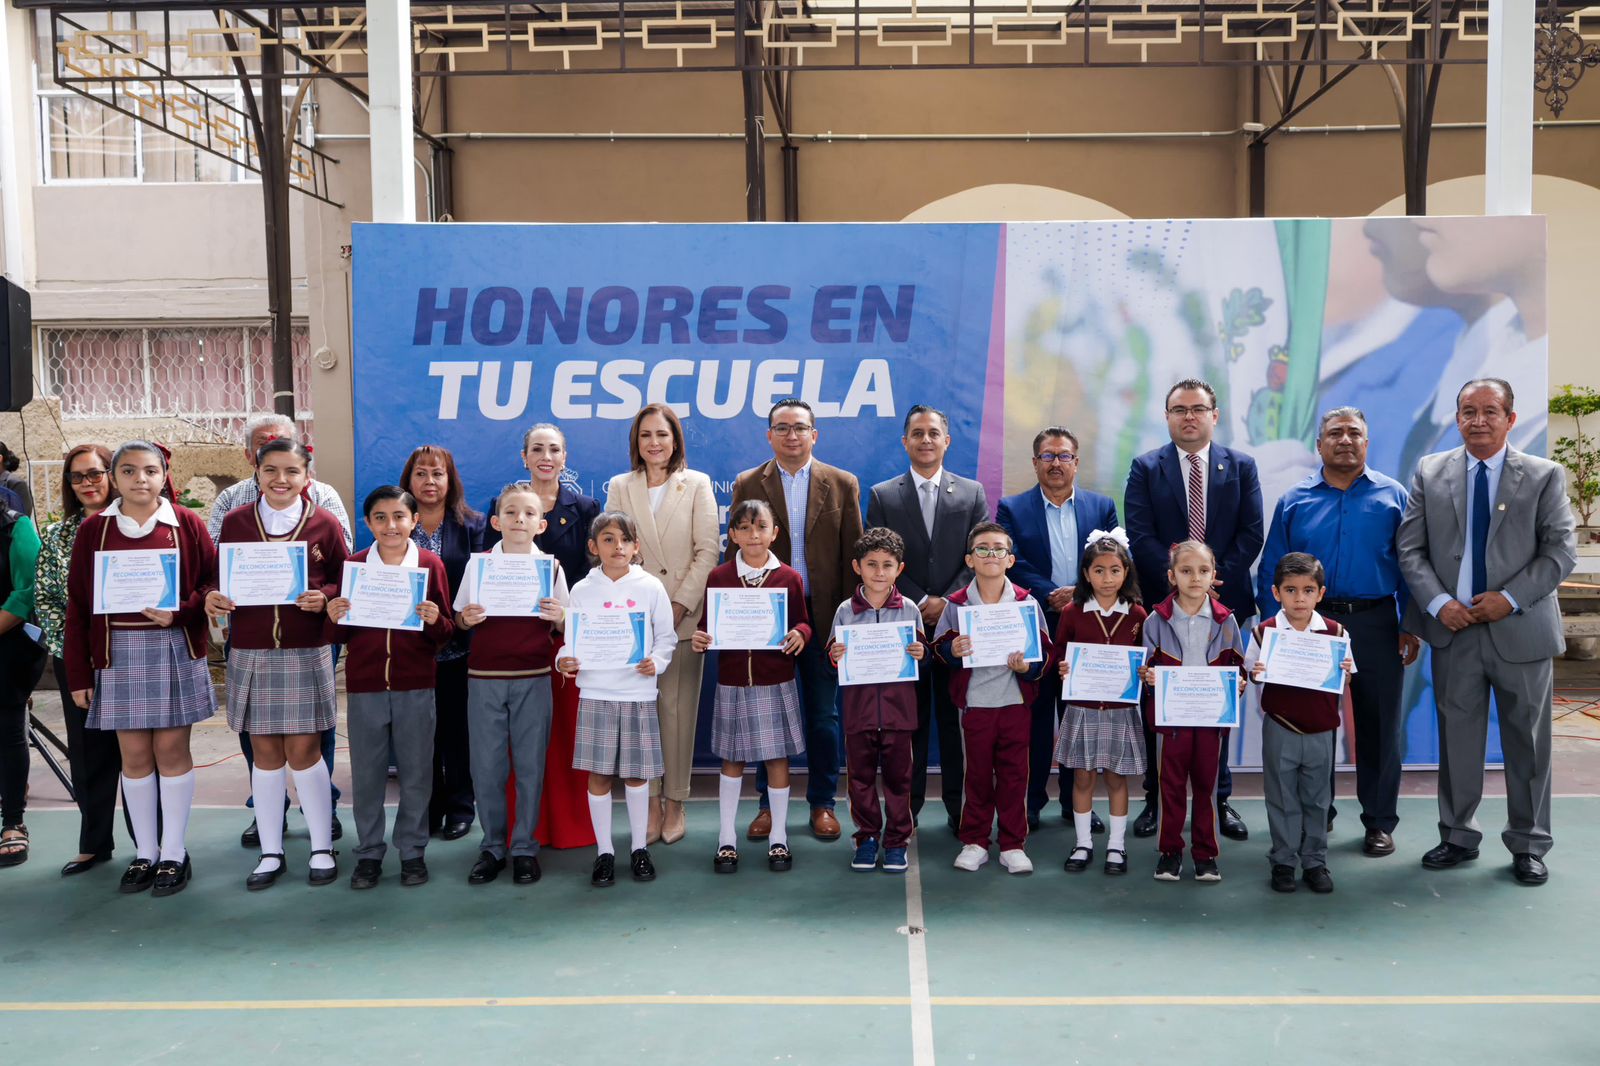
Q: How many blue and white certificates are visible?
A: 11